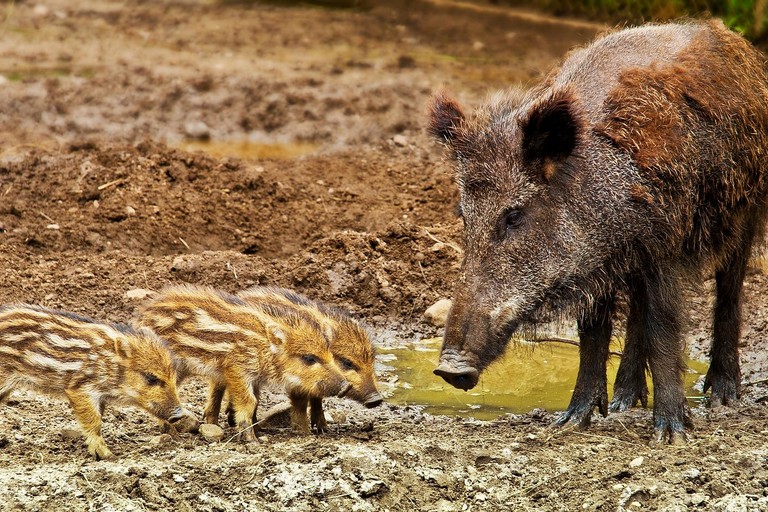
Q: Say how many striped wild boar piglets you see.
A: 3